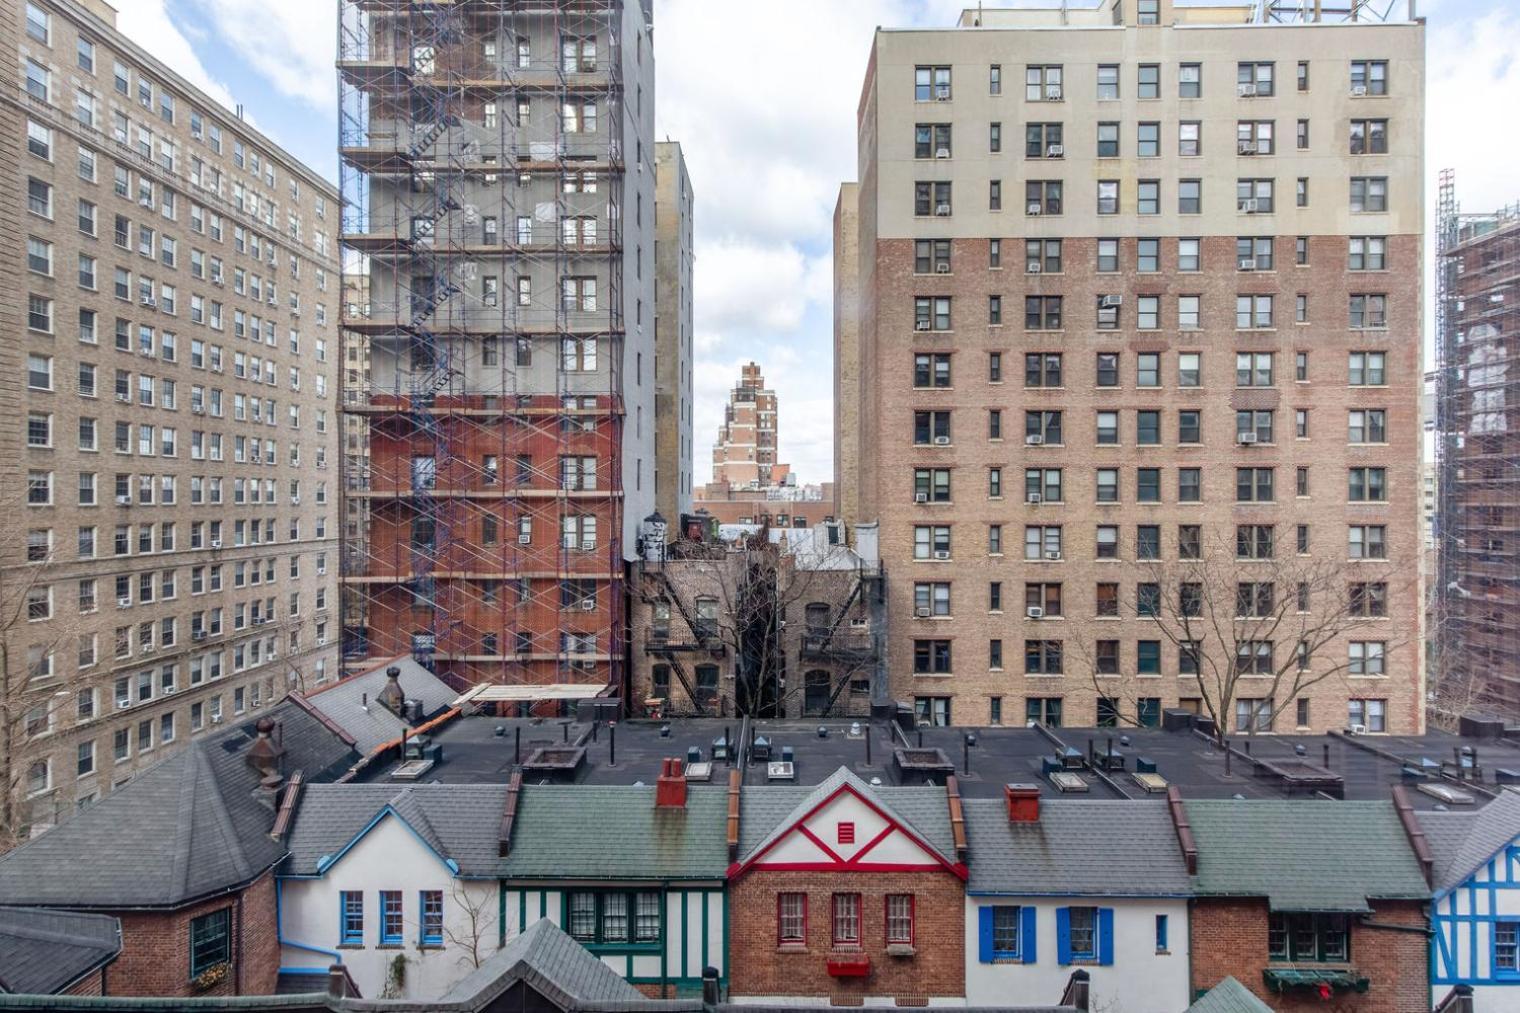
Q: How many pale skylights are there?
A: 6